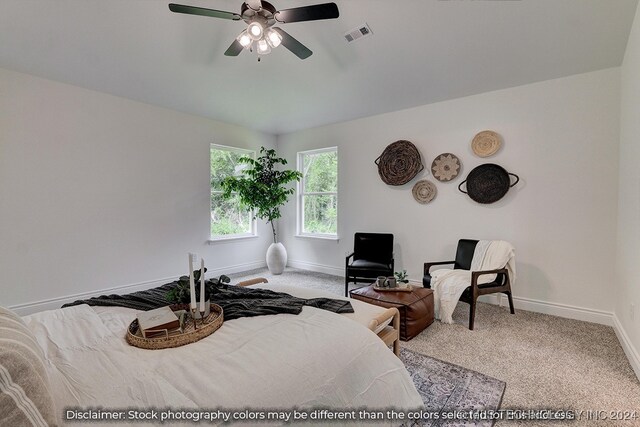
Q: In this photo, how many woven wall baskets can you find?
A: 5